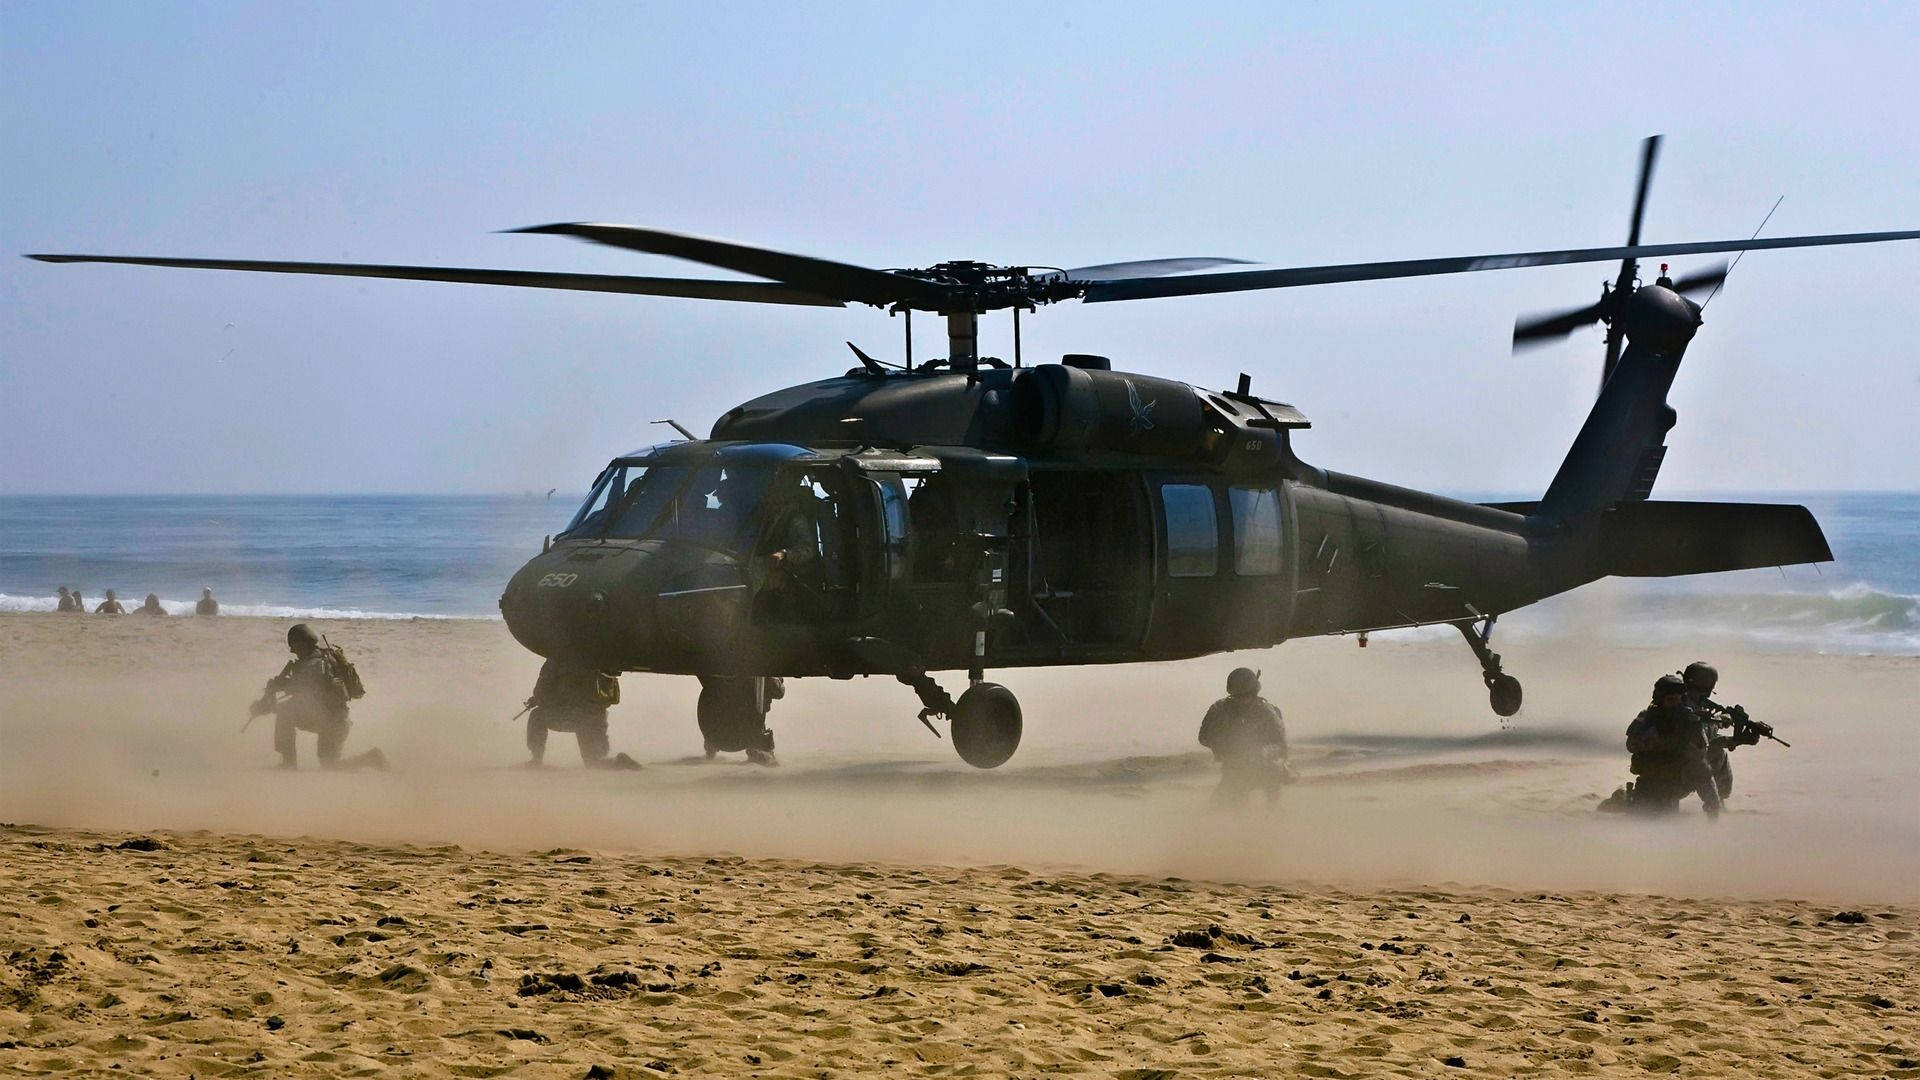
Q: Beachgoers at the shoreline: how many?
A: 5